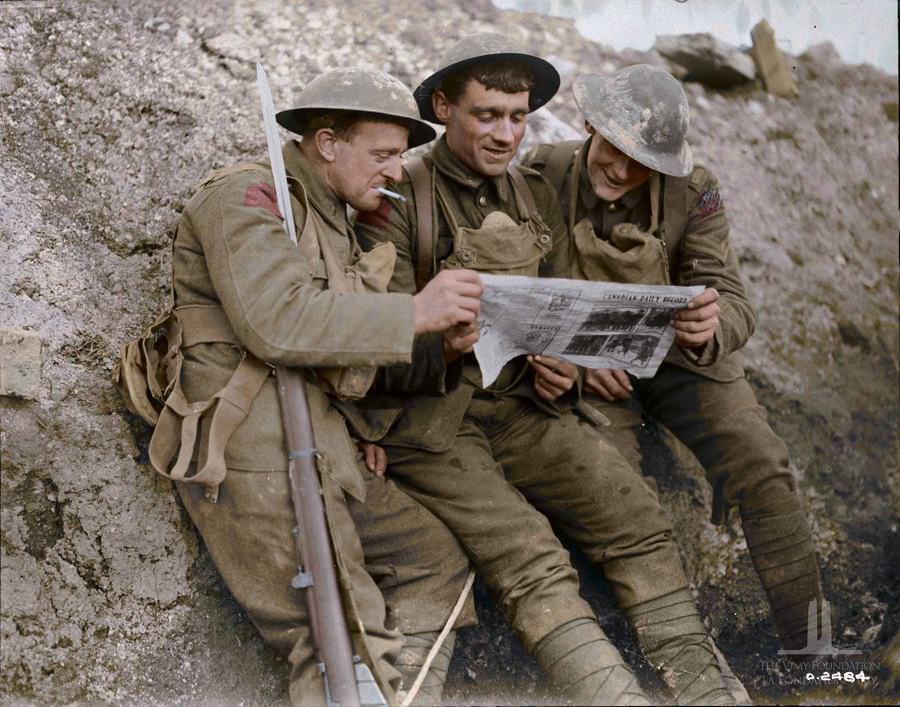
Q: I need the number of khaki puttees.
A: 4